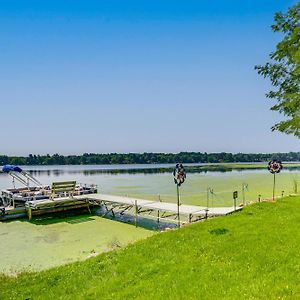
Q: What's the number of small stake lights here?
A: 3